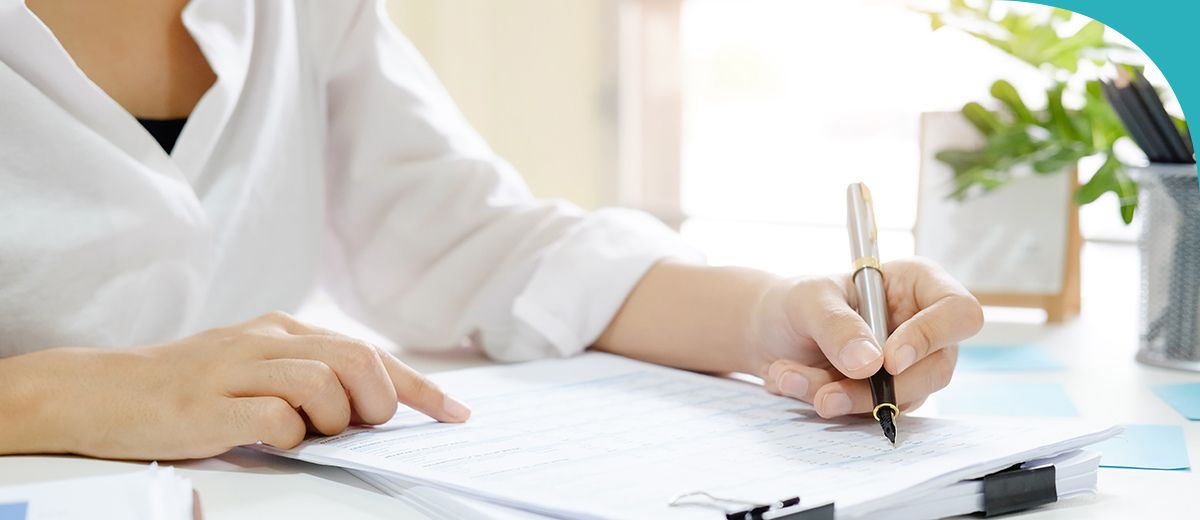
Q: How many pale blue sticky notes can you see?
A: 4